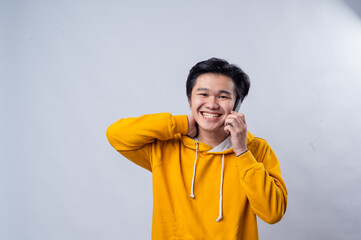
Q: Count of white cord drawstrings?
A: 2